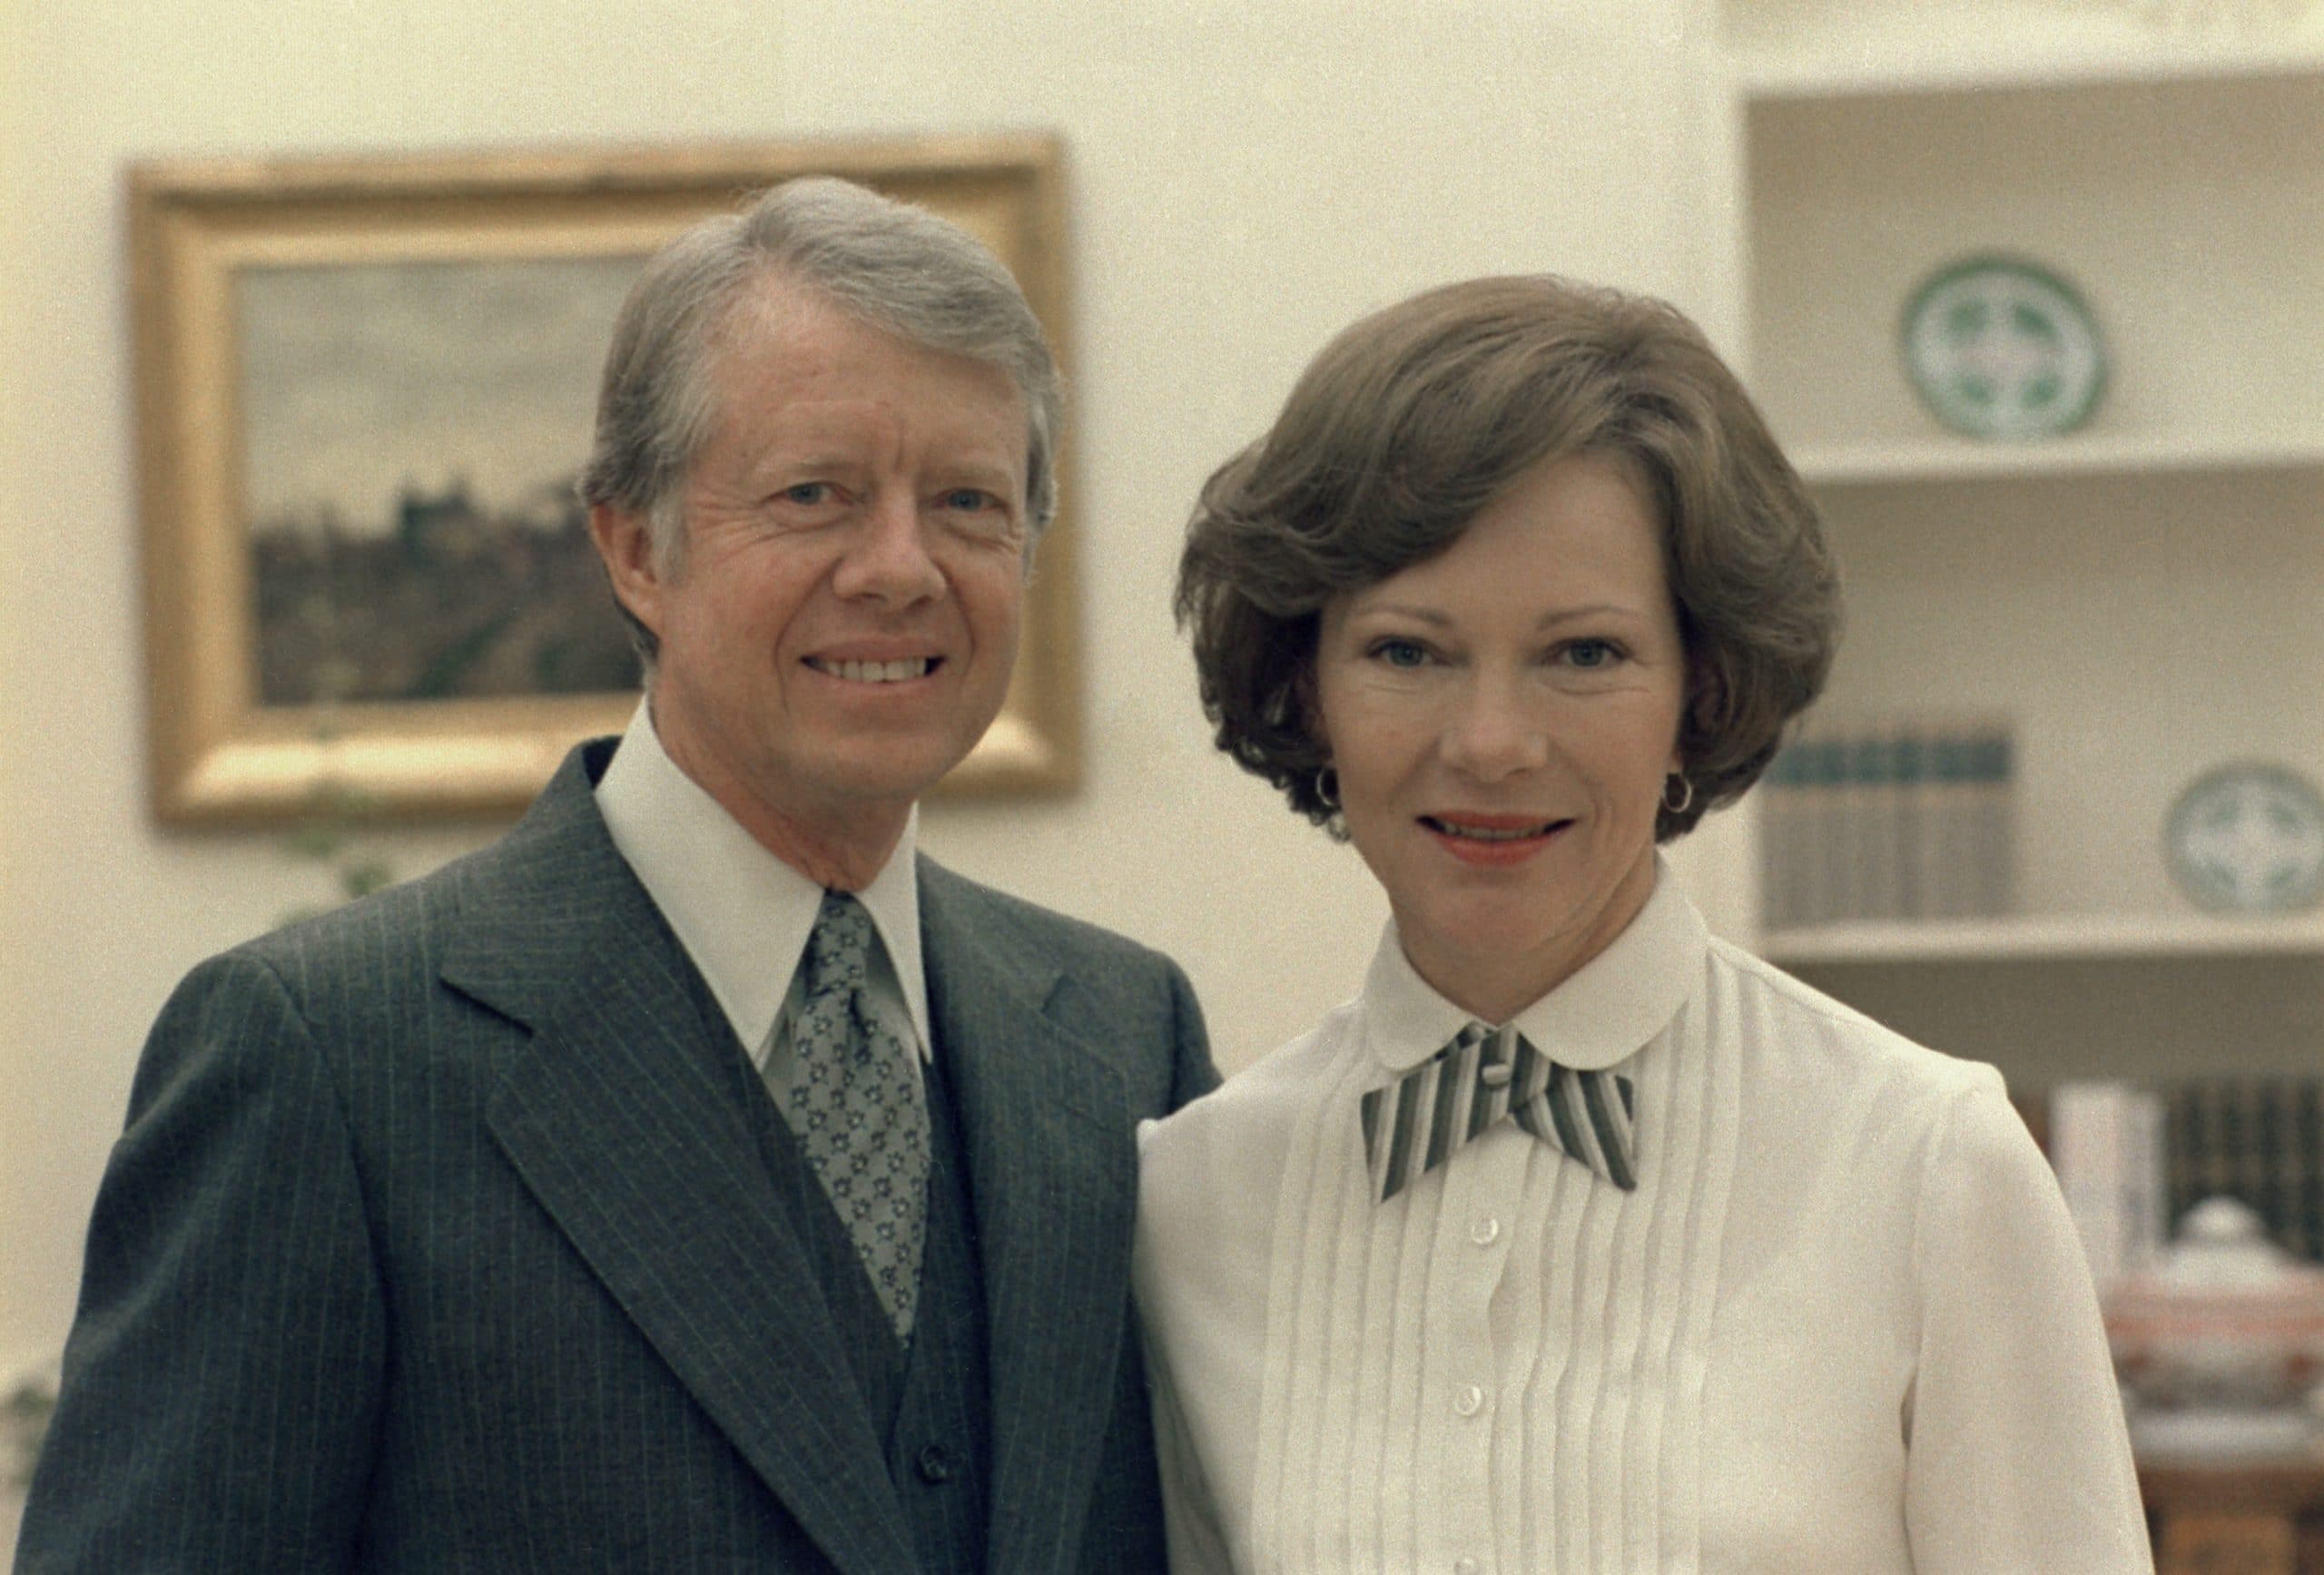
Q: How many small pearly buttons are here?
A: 3